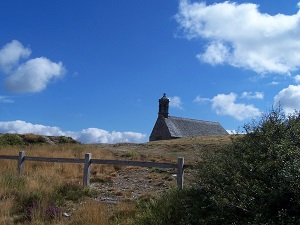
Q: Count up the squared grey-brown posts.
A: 3